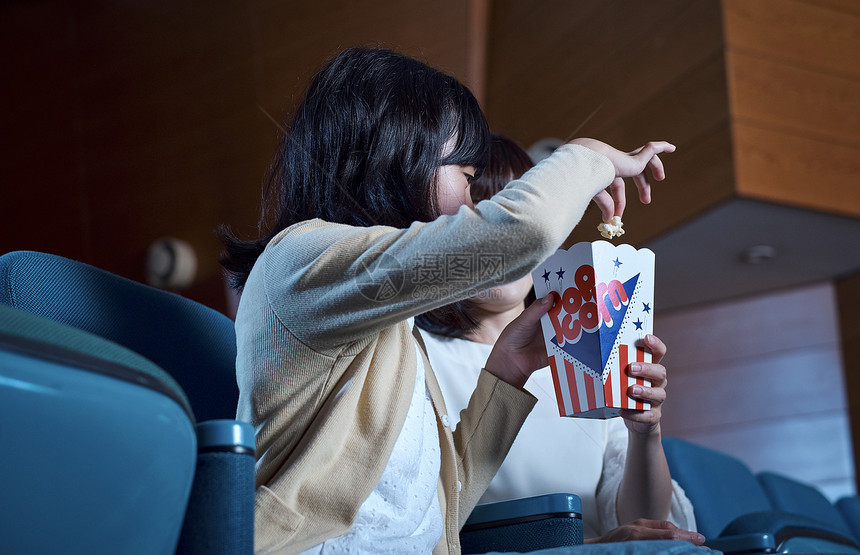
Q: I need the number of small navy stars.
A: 5